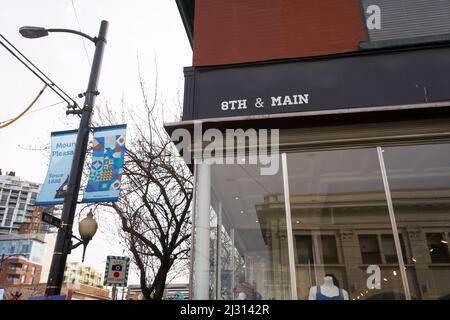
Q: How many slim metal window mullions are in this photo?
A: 2